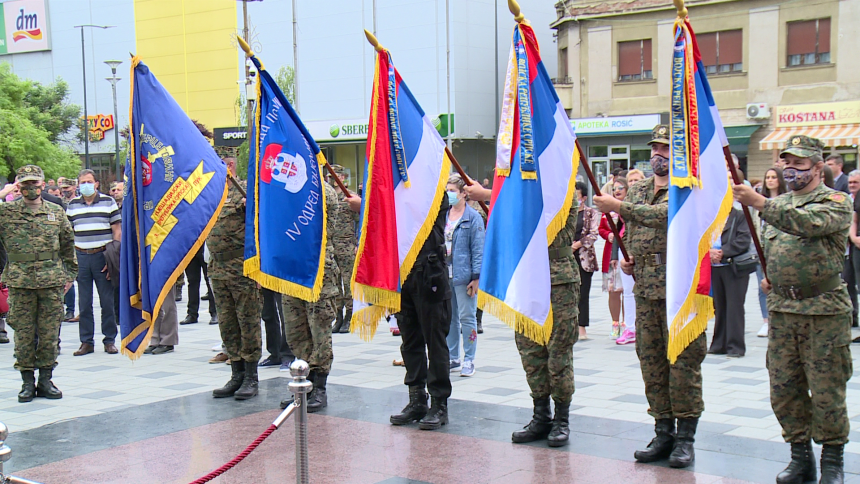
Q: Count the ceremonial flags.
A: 5